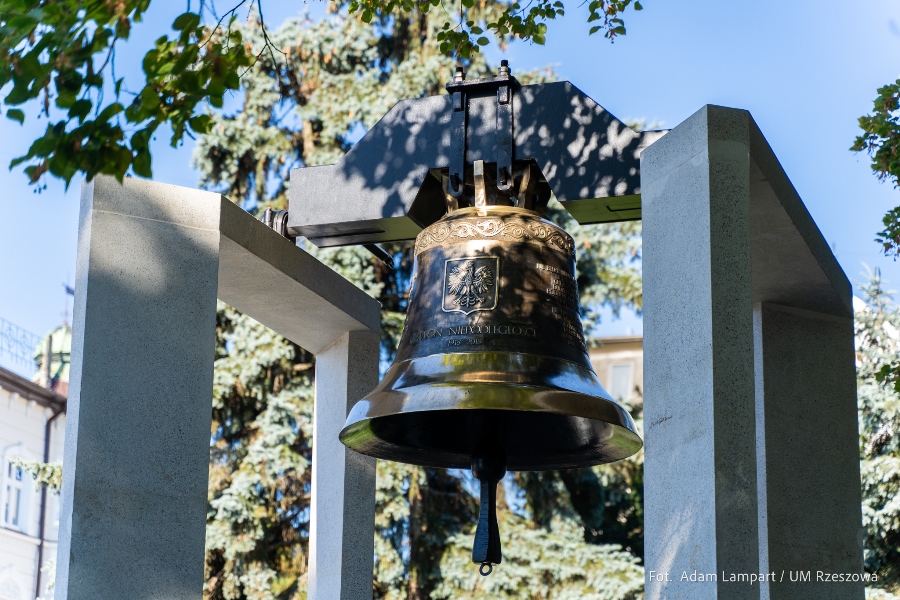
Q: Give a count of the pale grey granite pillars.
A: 4